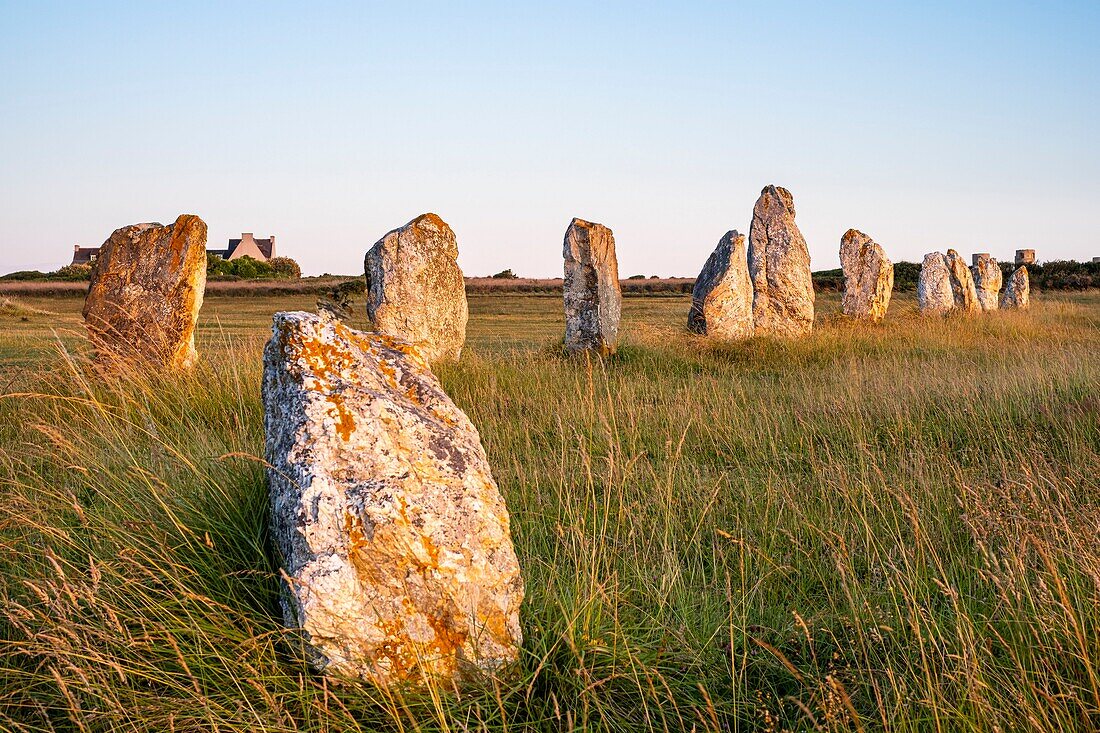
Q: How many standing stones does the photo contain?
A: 11